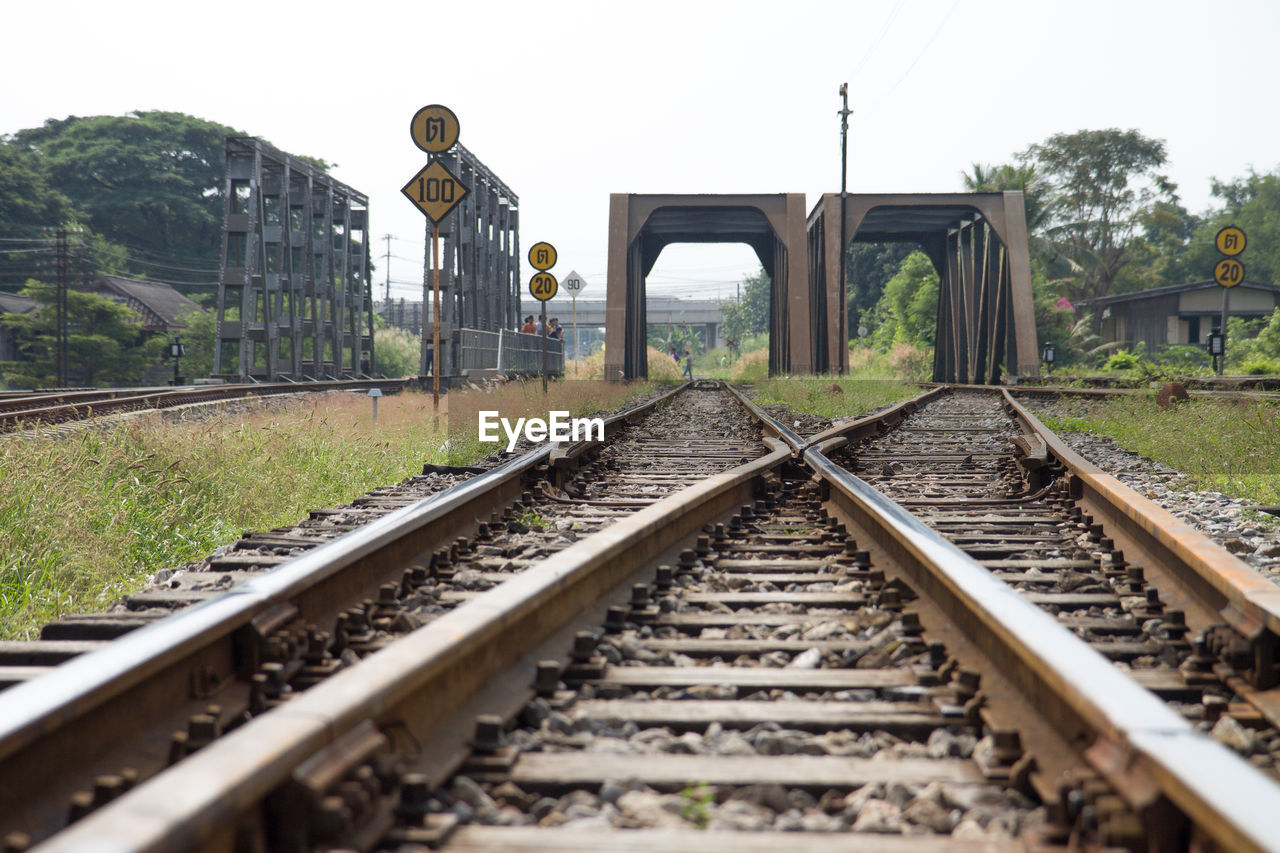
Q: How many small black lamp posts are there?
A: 3